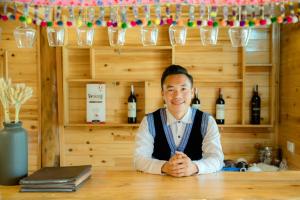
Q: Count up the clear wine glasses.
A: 8